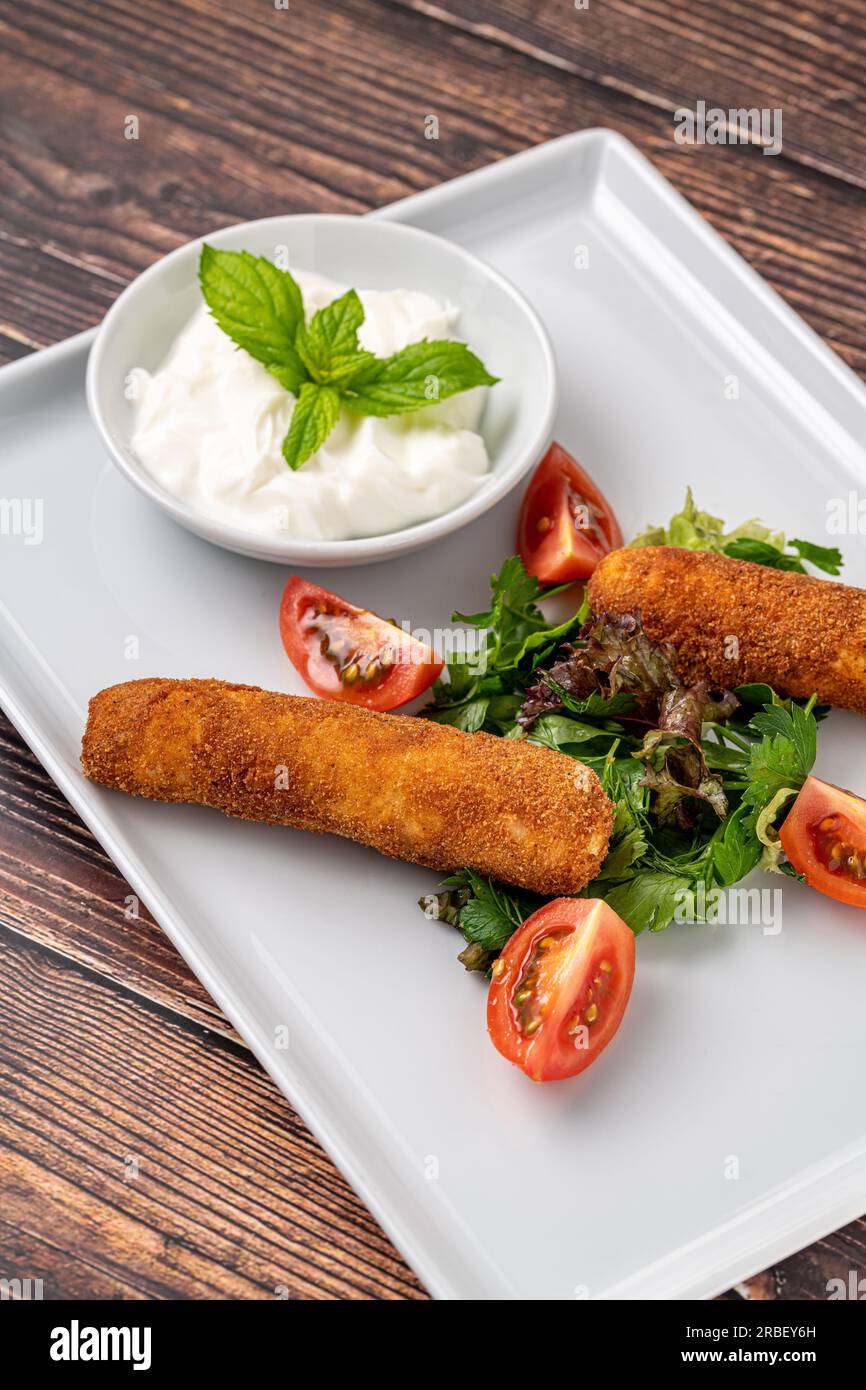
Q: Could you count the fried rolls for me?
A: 2